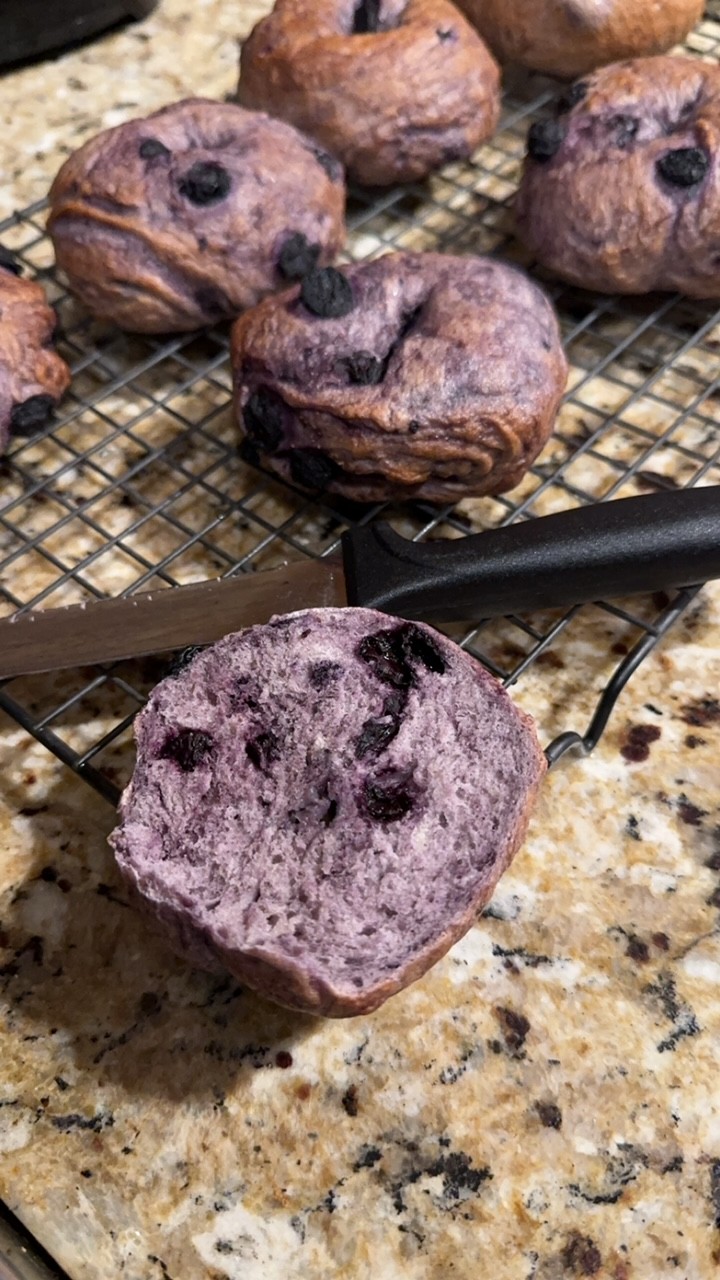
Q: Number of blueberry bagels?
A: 7